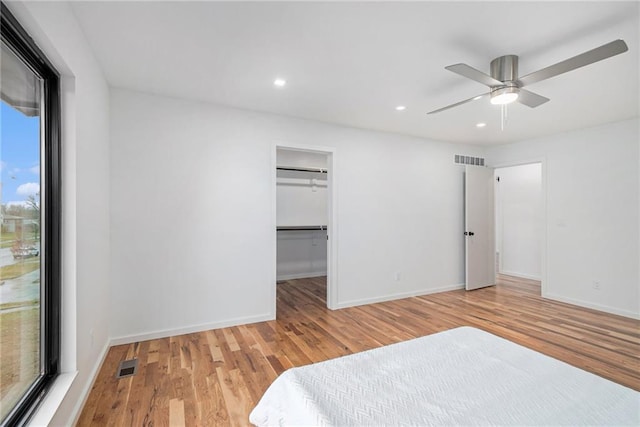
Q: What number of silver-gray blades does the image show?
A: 4